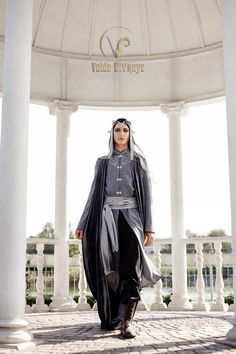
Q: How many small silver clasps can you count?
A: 4